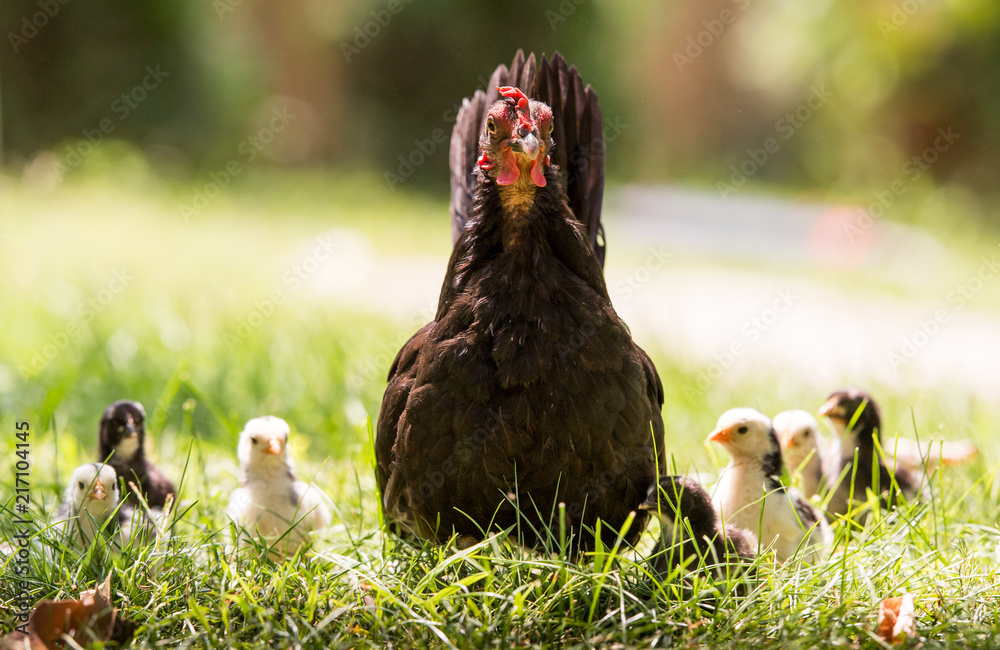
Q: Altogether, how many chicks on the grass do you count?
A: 7